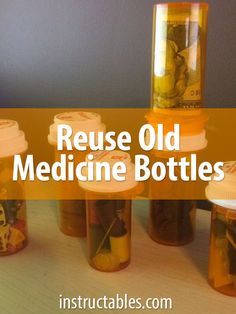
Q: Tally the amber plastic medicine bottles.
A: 6